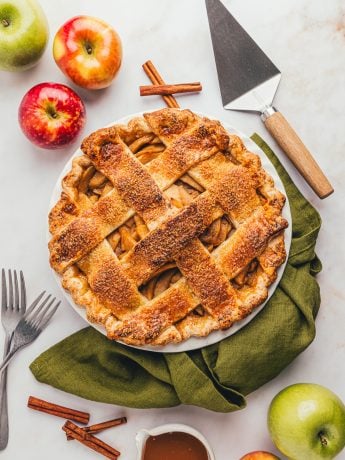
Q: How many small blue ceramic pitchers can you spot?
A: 0